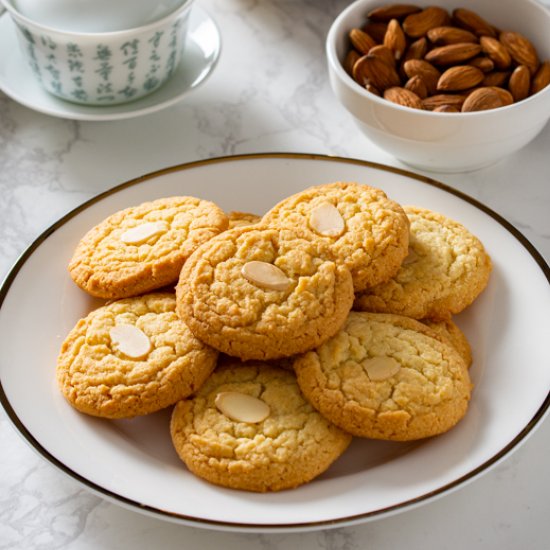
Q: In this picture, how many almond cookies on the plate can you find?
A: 9